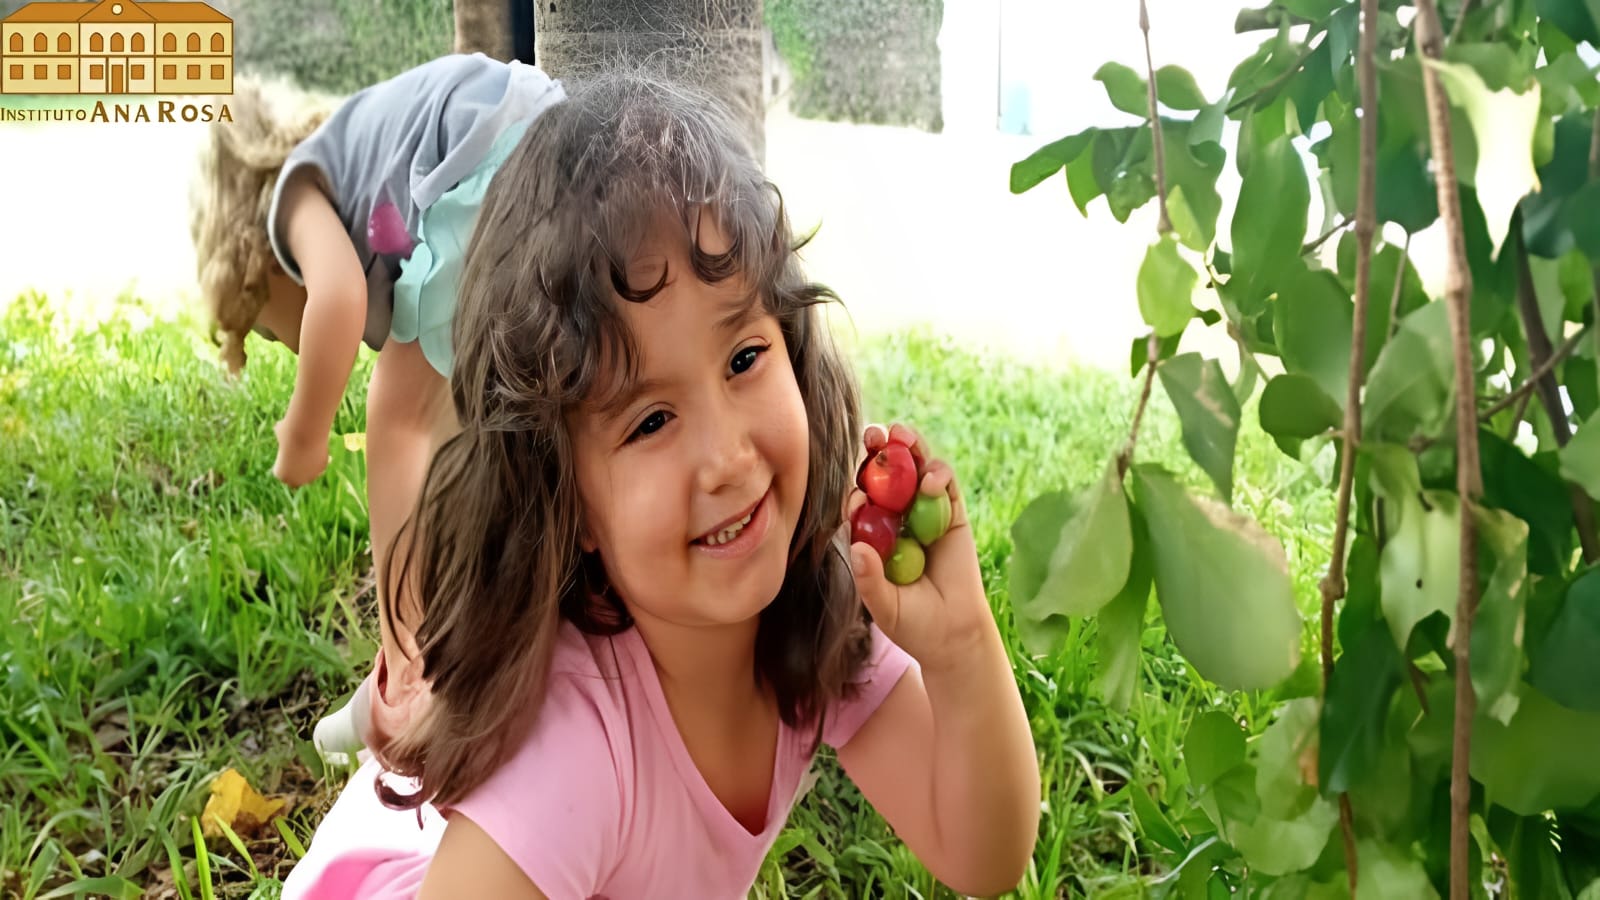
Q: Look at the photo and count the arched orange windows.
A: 9